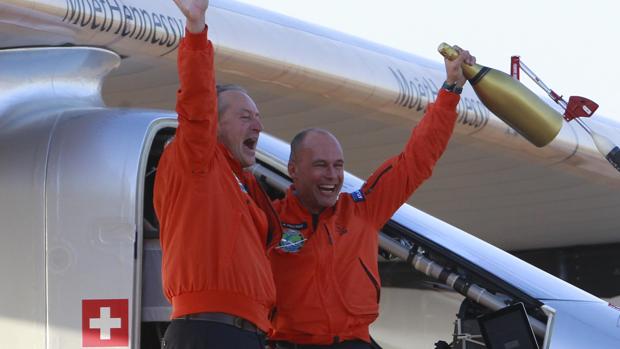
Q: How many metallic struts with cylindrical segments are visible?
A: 1